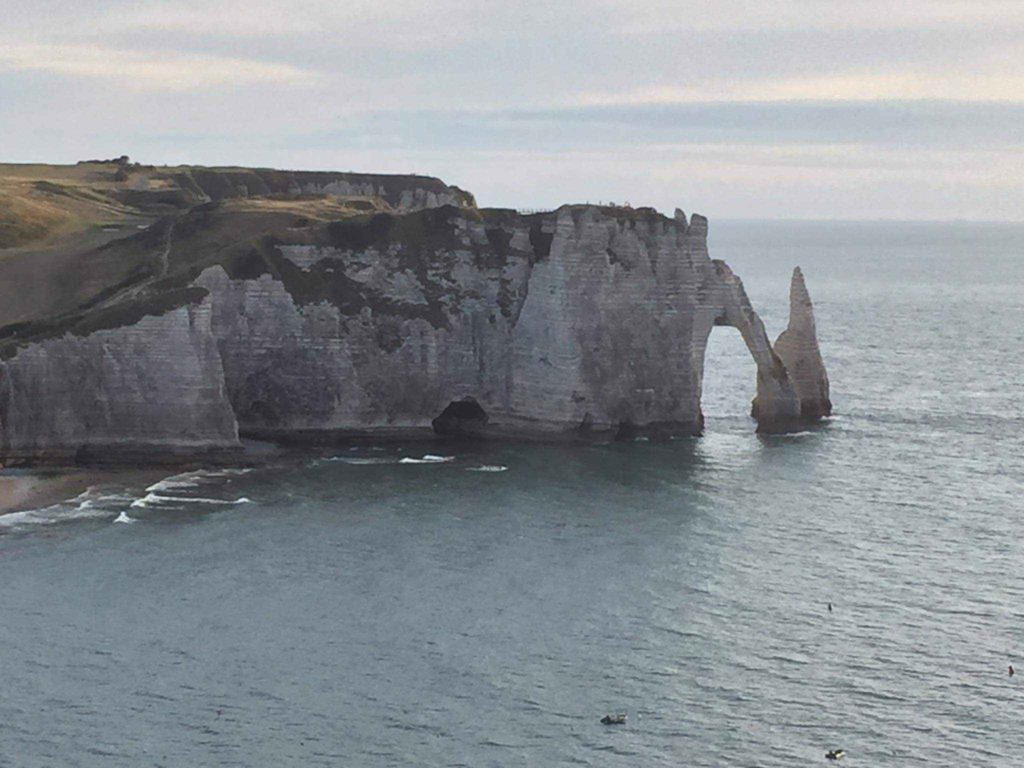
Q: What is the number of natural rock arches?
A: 1